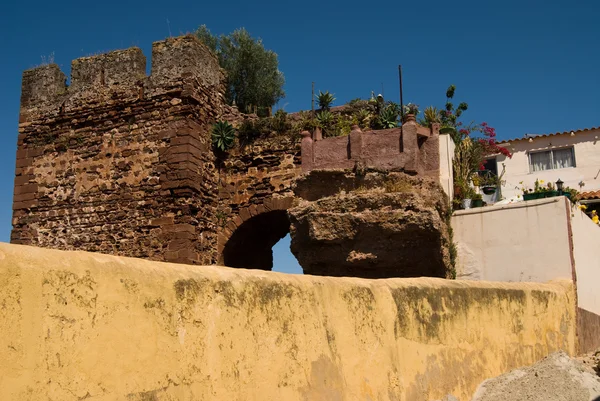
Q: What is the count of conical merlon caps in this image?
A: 0